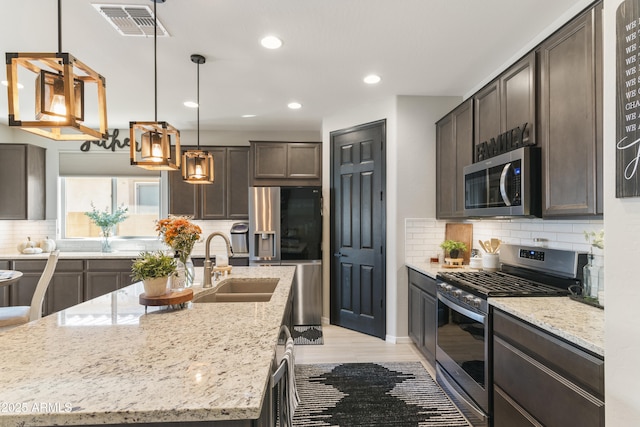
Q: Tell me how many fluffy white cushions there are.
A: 0